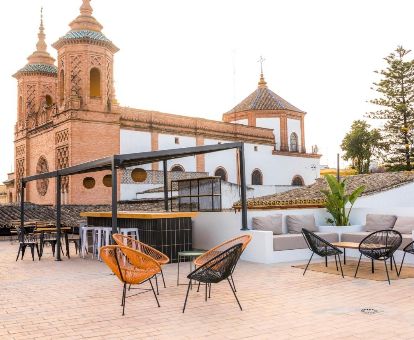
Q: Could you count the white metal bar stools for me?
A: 4